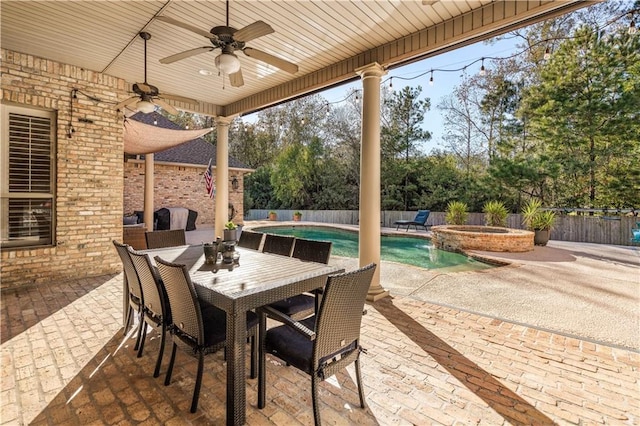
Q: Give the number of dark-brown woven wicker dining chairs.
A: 8